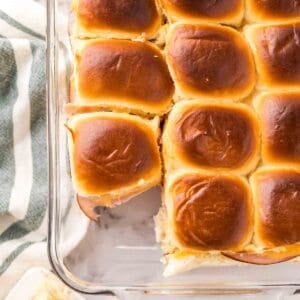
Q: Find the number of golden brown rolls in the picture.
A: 11